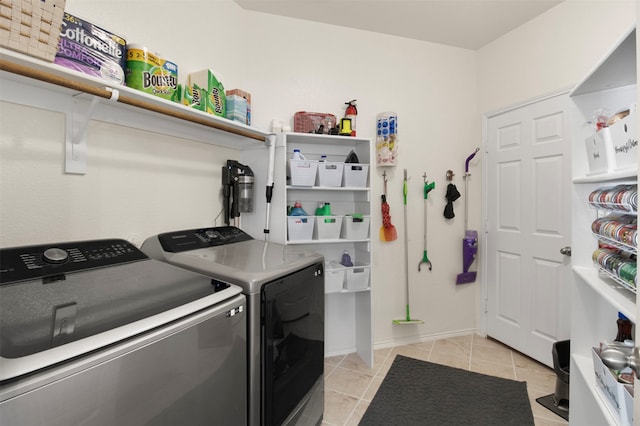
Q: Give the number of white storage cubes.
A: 8